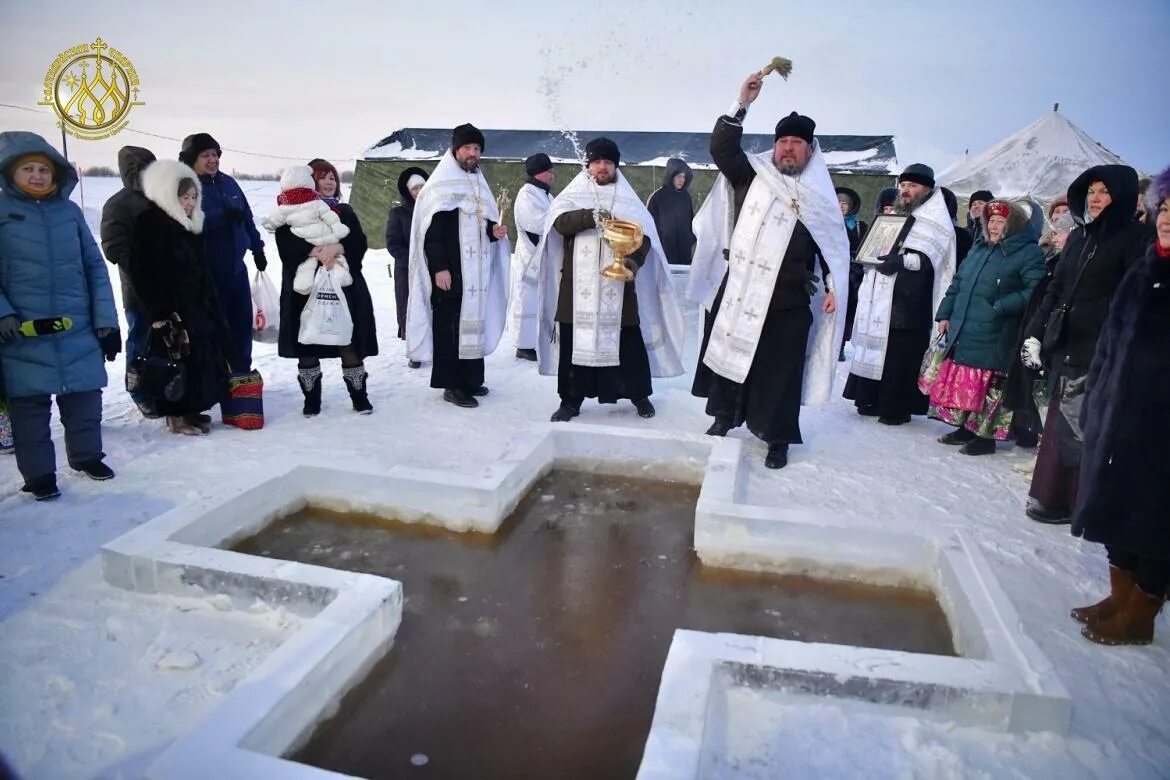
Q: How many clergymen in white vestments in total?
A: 5